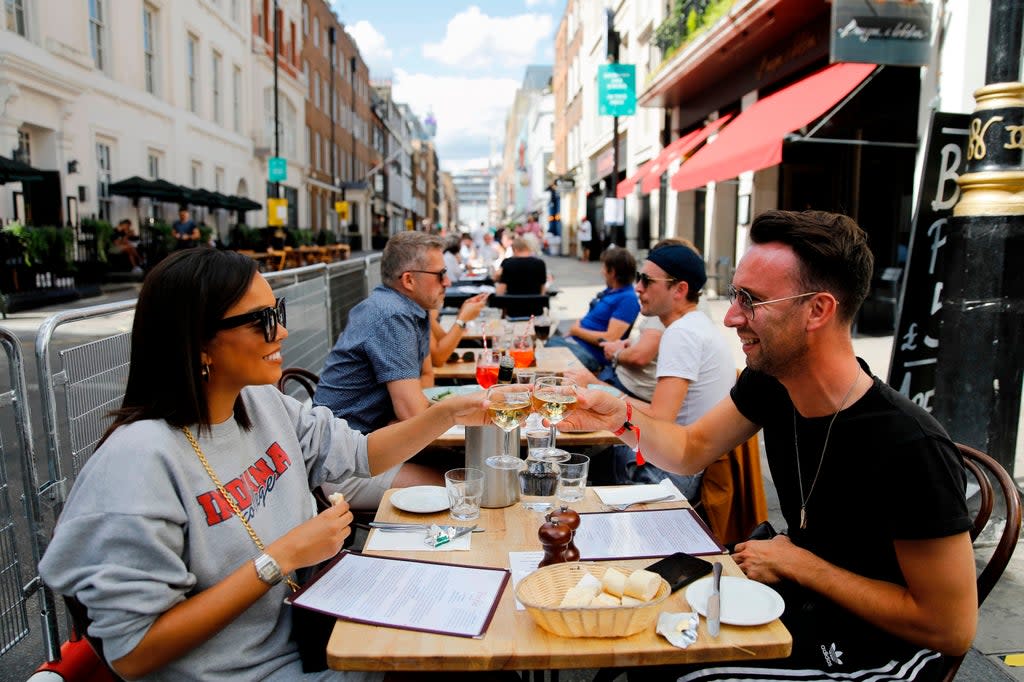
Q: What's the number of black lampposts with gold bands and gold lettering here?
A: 1